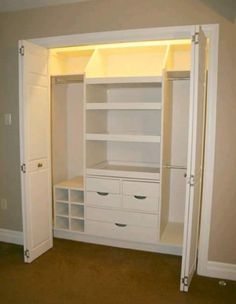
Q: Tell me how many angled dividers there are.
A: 2